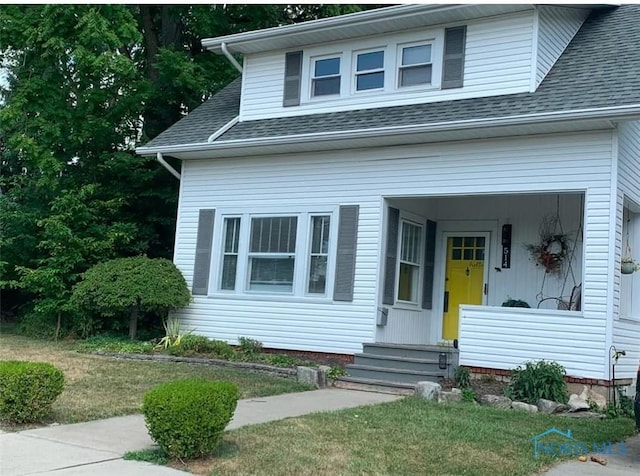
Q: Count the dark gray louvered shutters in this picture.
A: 6